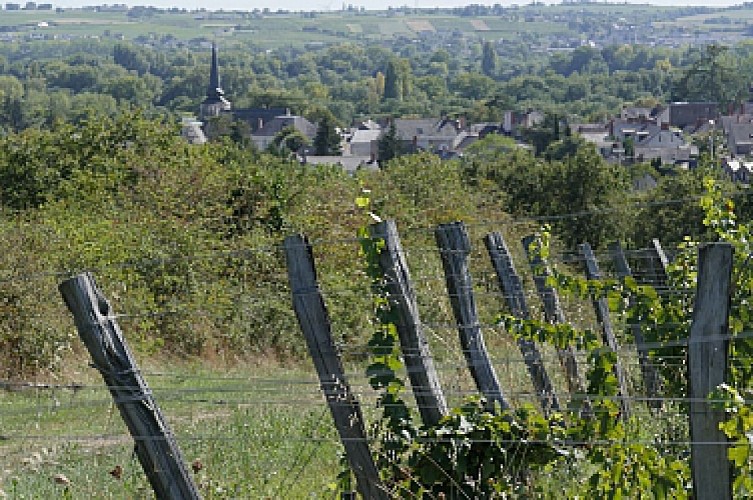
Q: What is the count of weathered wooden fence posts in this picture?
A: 10